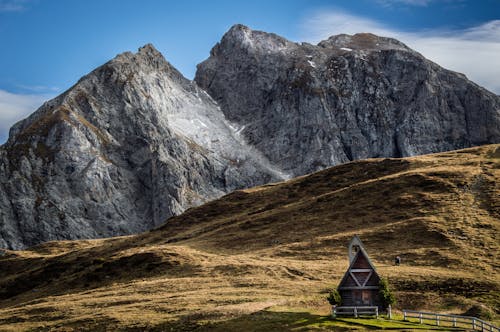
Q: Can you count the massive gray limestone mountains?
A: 2